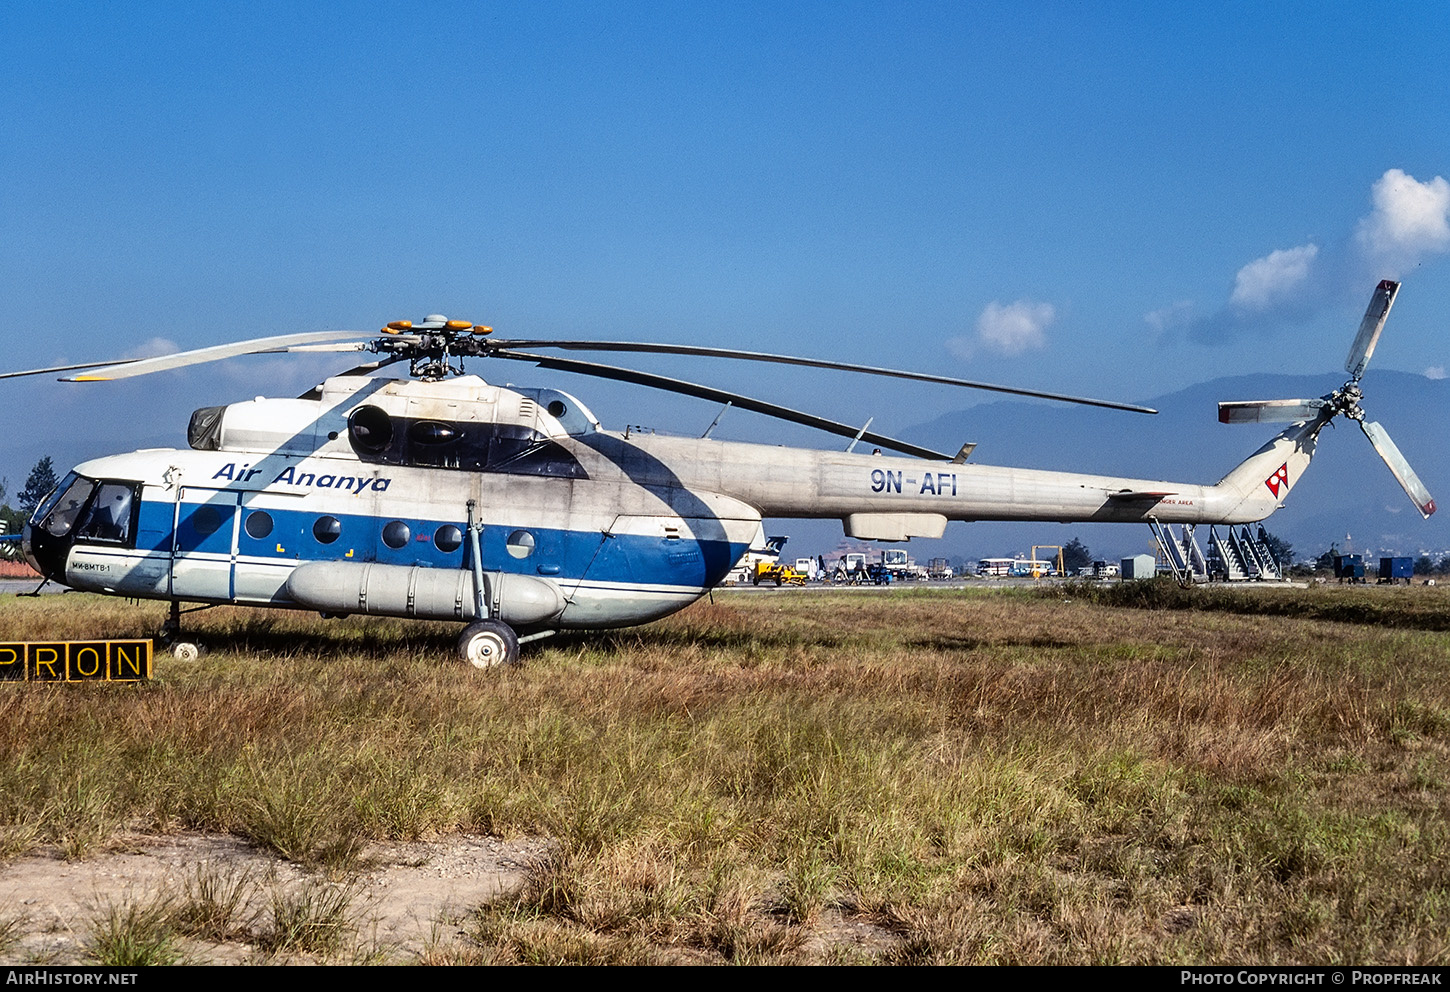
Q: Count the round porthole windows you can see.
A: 6